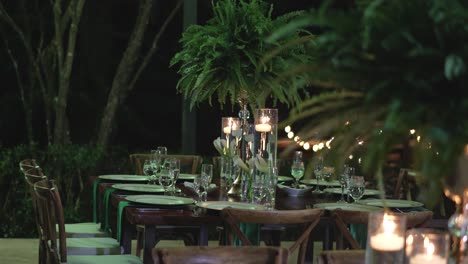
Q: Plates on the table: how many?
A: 10